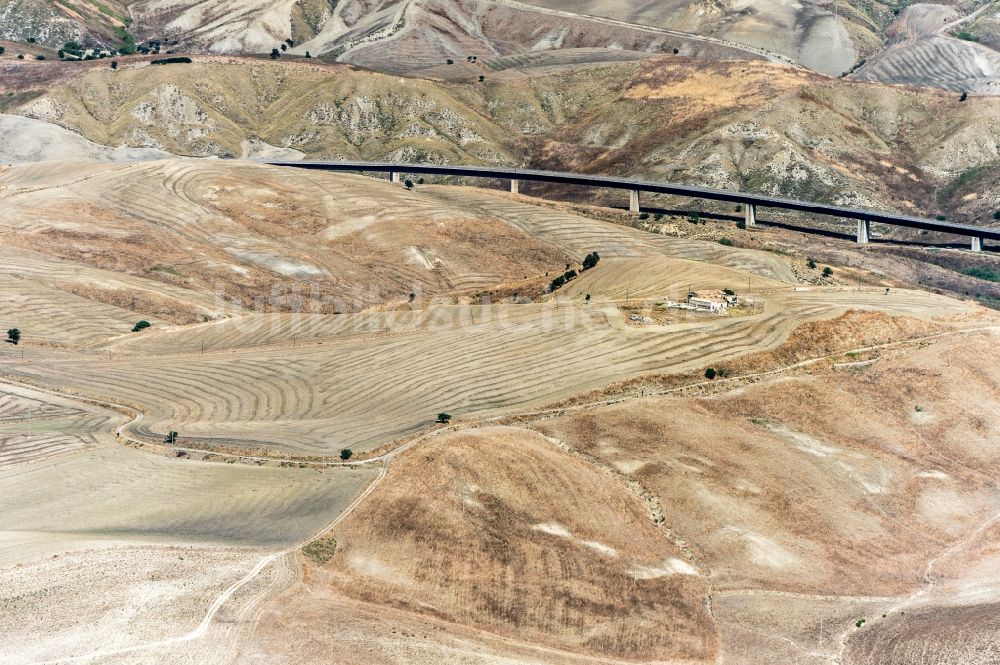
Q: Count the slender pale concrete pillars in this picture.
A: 6